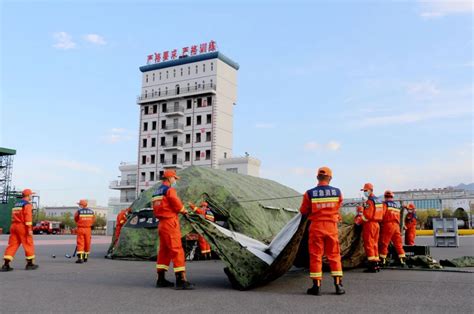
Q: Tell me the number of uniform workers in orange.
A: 10